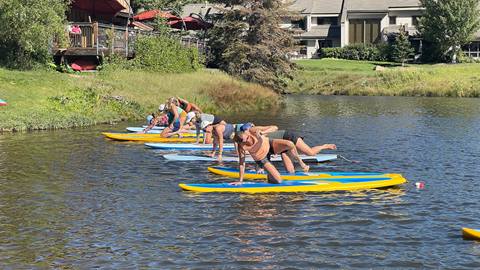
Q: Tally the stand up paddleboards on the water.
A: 8